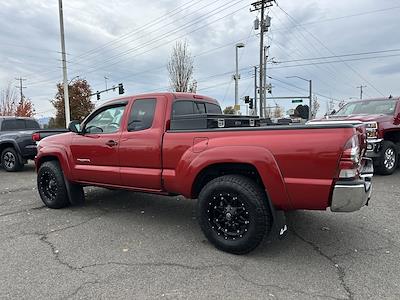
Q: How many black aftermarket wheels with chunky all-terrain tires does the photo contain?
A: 2